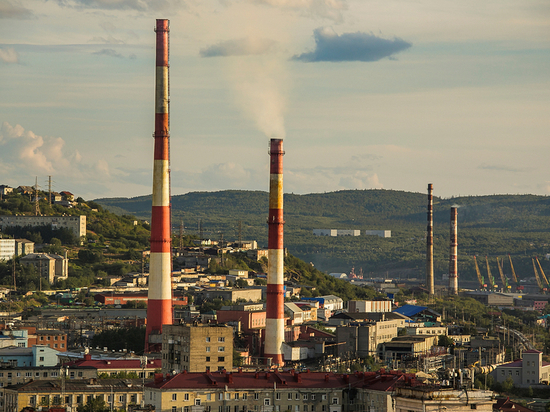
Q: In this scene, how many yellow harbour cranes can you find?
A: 6